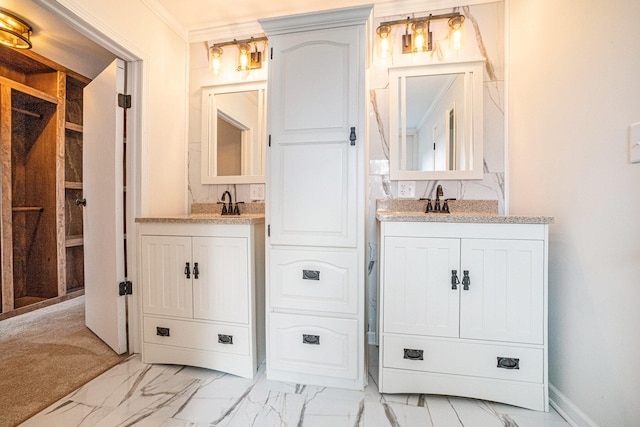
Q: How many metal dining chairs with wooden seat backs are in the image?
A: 0